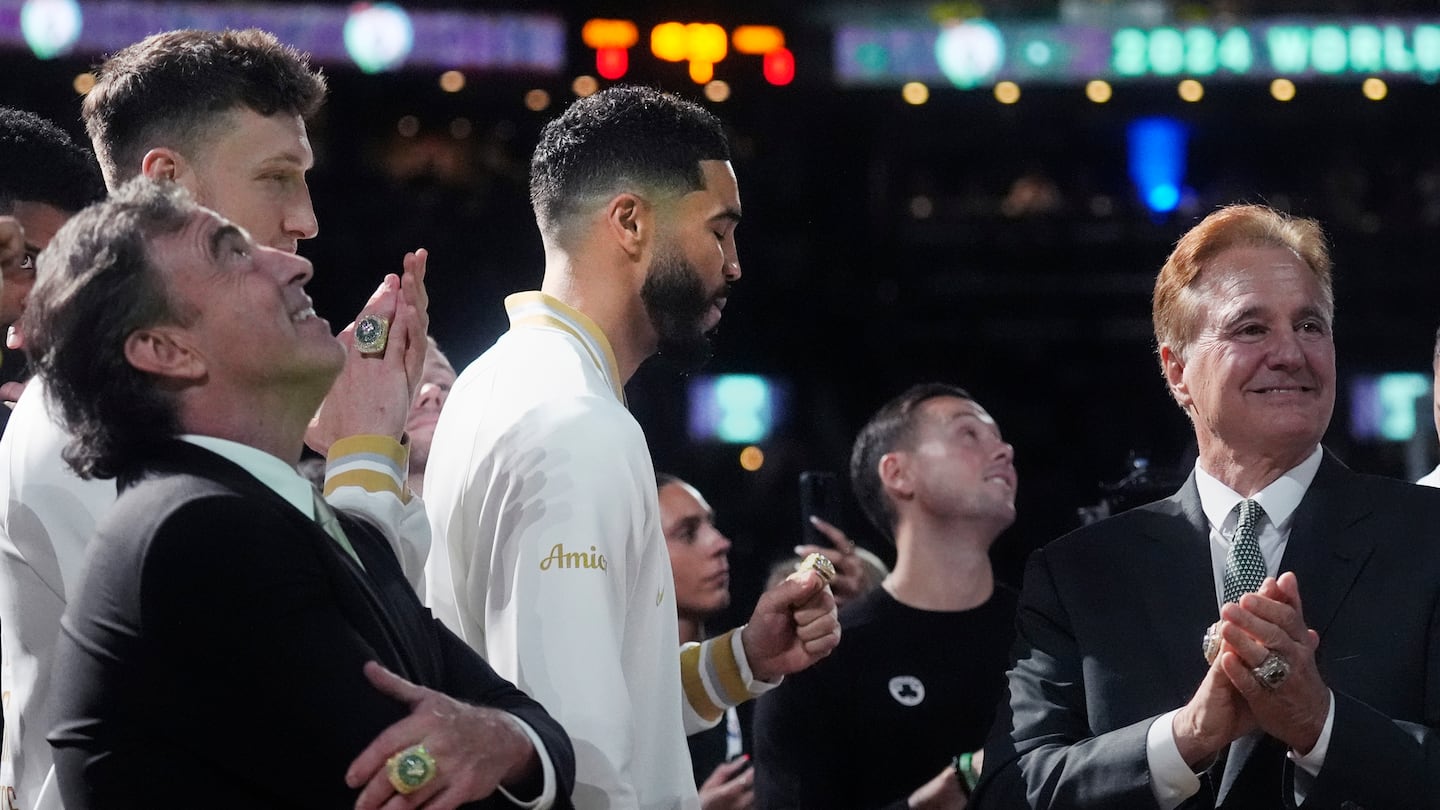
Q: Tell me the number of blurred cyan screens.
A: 2